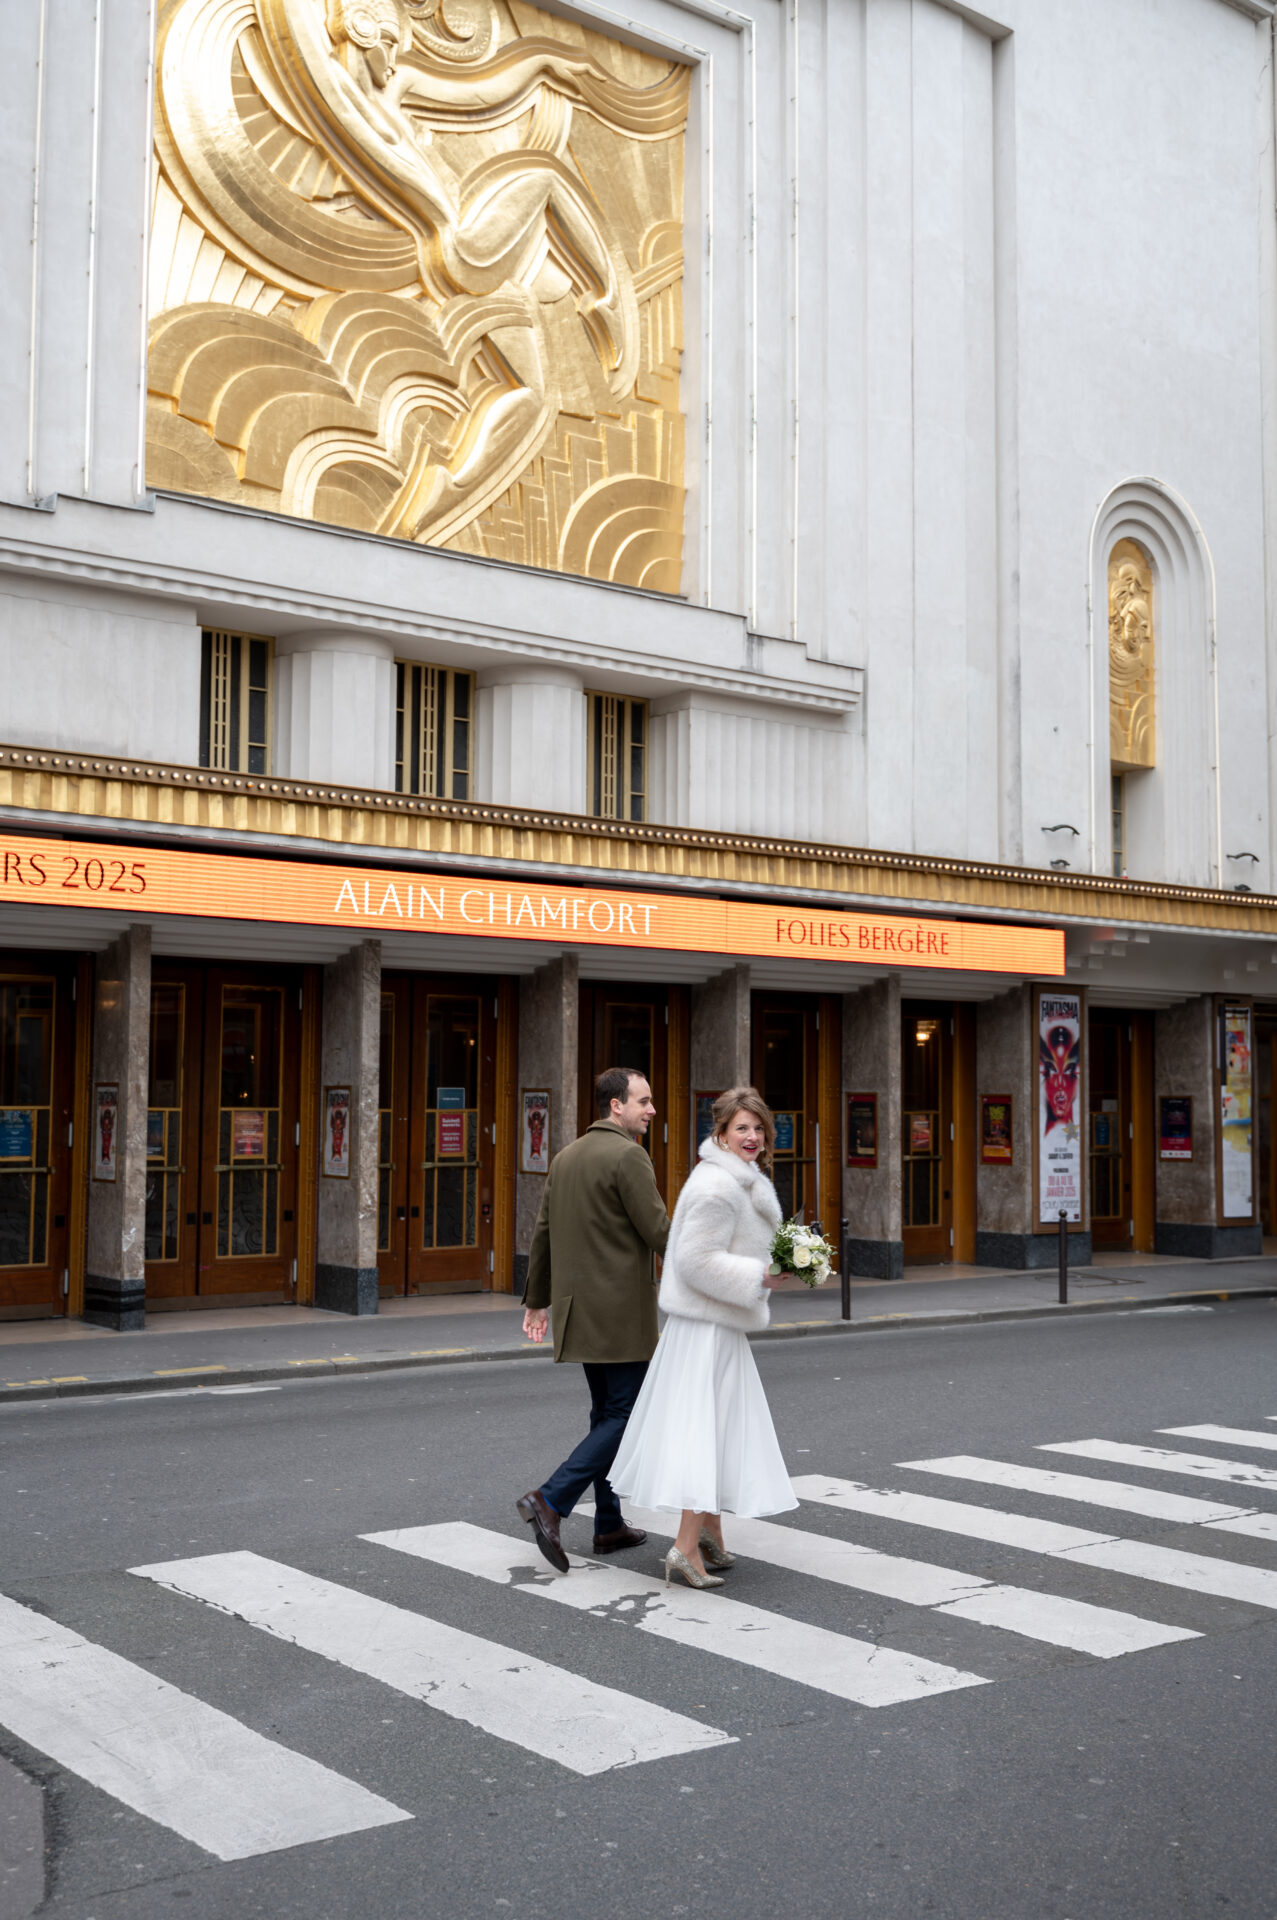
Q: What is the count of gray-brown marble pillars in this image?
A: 7